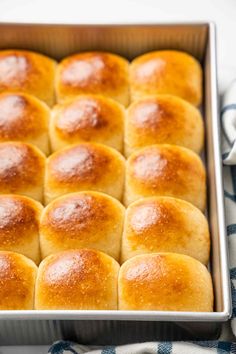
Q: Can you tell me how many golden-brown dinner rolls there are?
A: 15